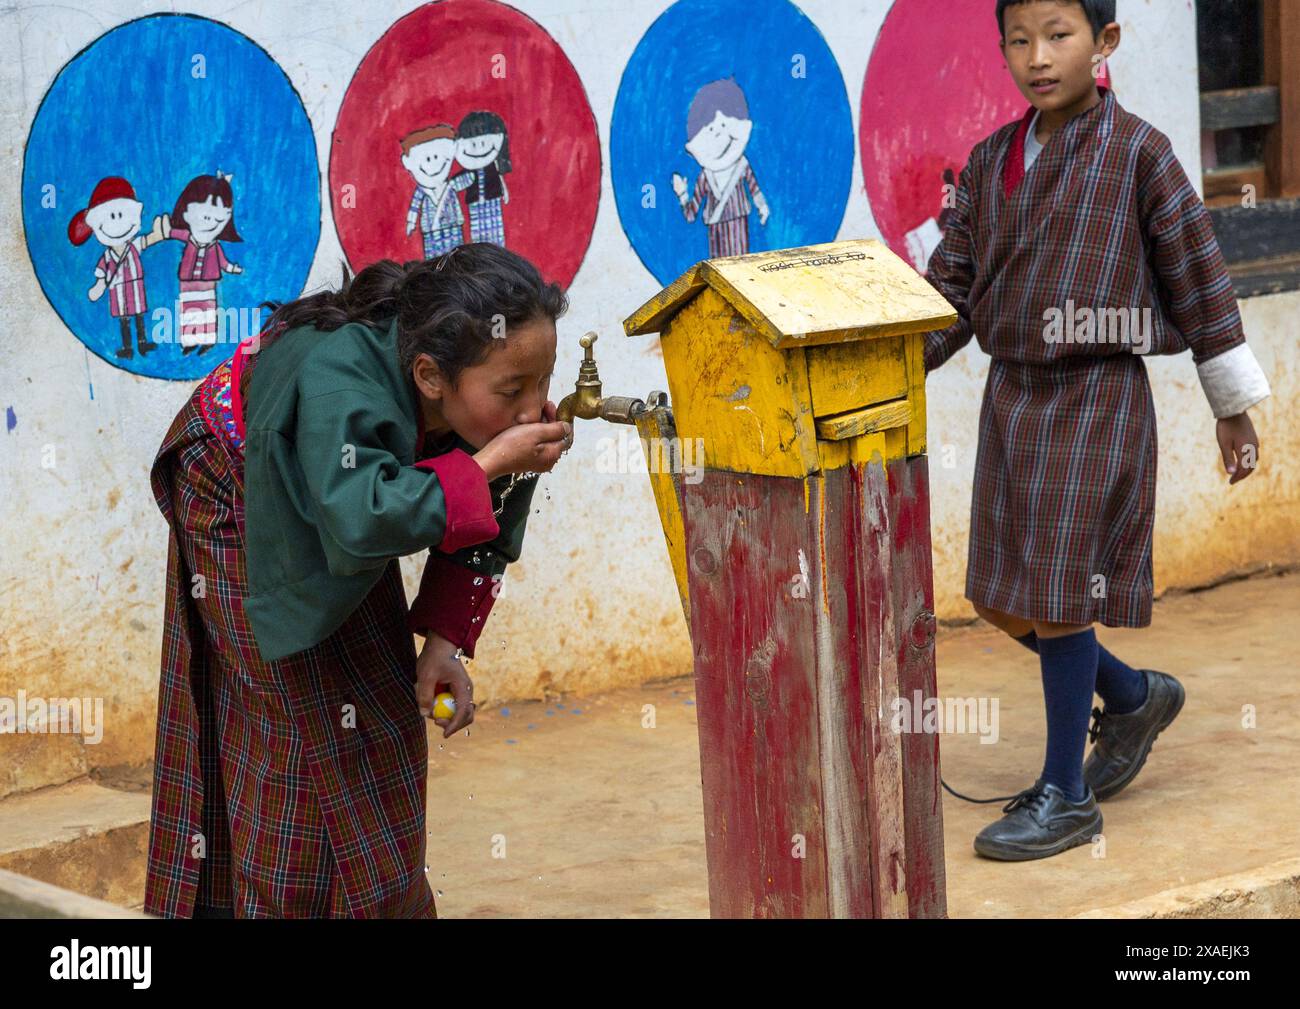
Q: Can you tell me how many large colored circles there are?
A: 4